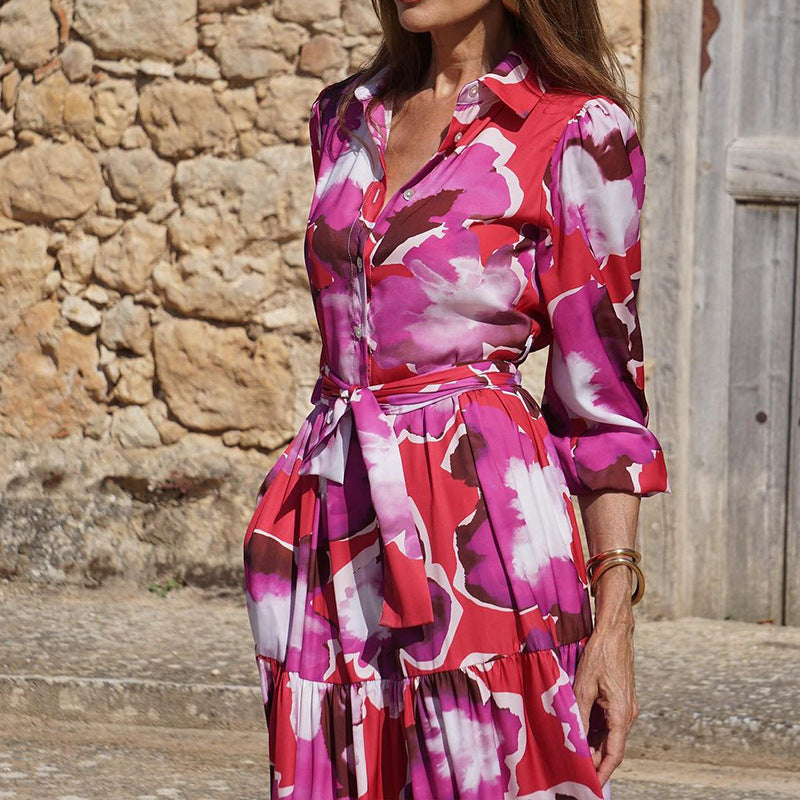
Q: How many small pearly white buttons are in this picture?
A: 5